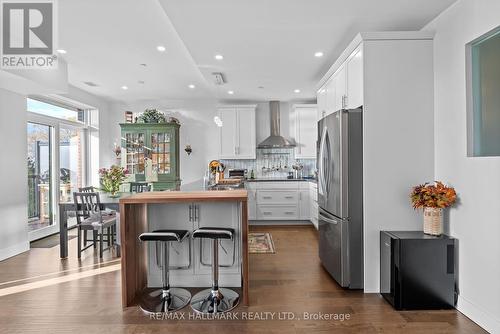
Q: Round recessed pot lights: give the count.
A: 8